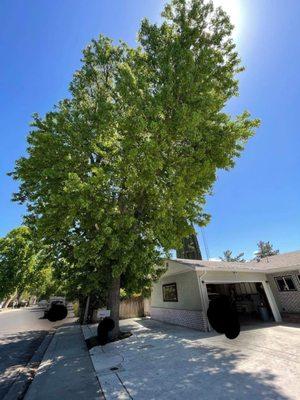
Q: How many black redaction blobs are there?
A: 3